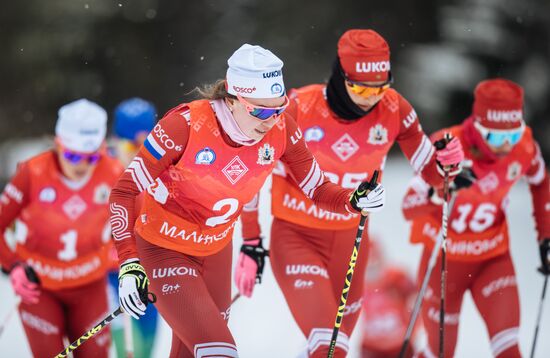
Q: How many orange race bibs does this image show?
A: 4